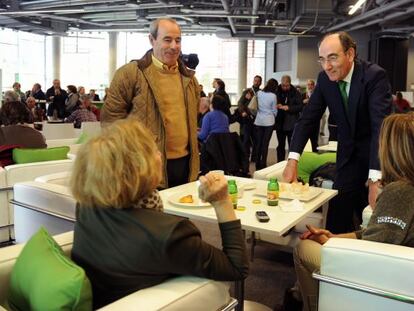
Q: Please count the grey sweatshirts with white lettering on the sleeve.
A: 1